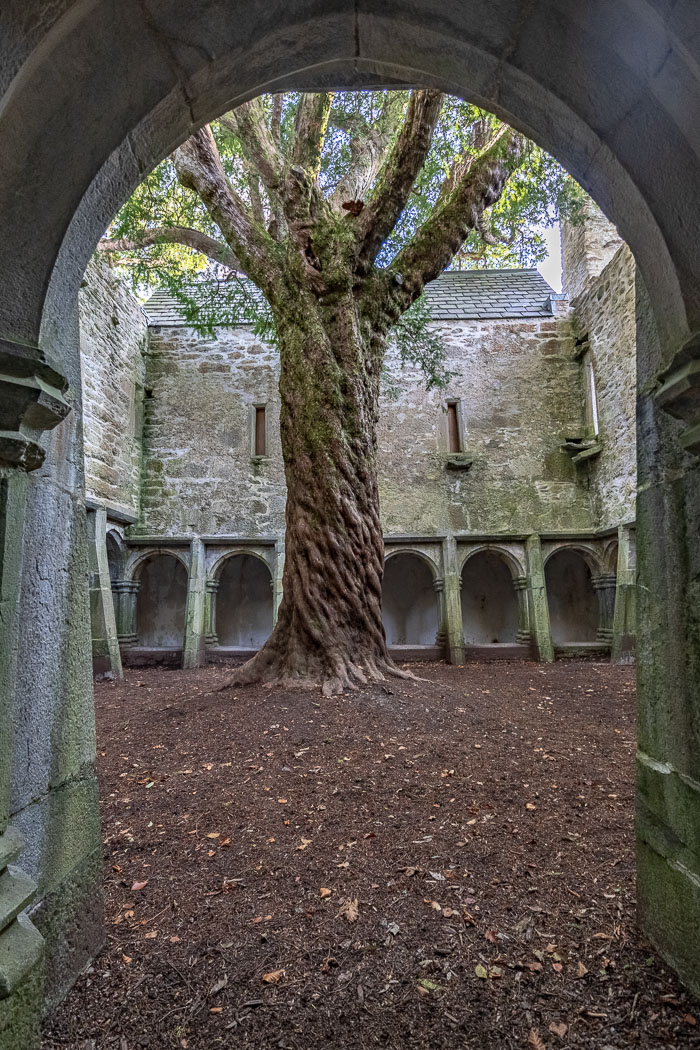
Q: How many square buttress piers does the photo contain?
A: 6